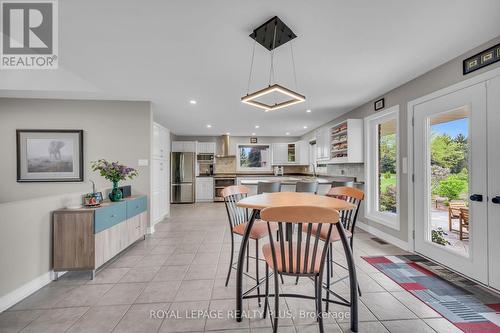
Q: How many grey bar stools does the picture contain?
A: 3